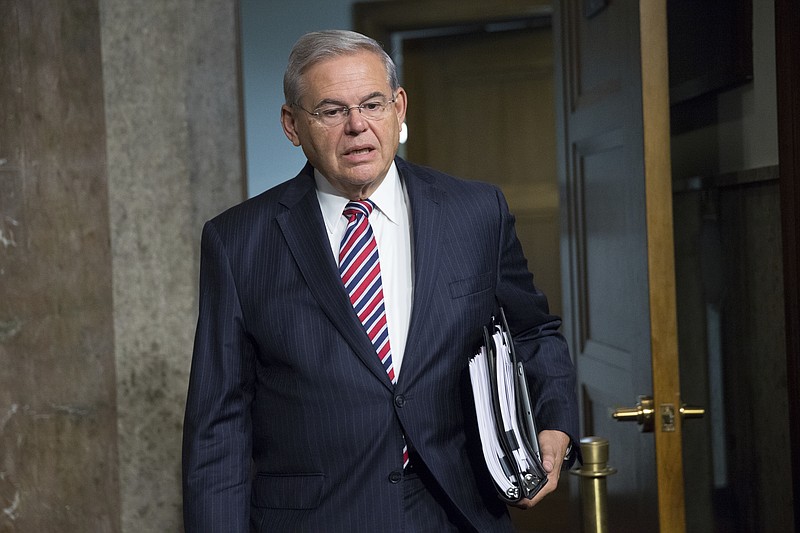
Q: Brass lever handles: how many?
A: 2